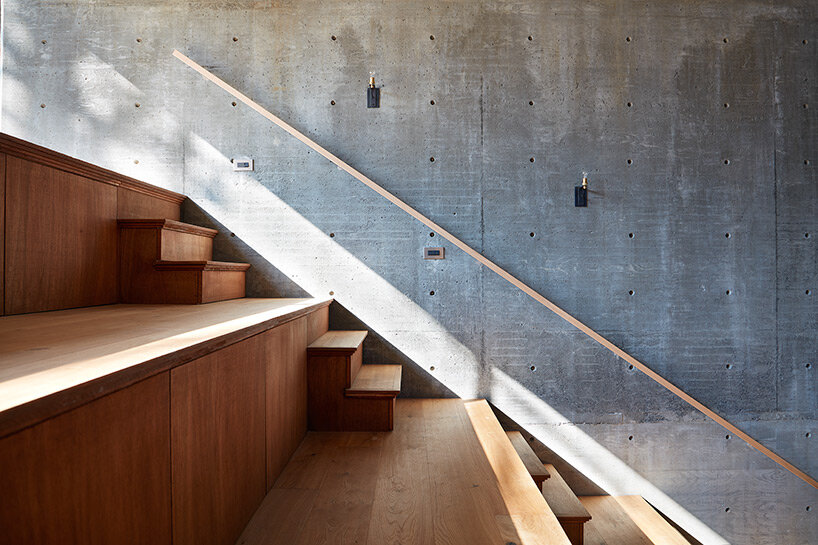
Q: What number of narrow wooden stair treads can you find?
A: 6